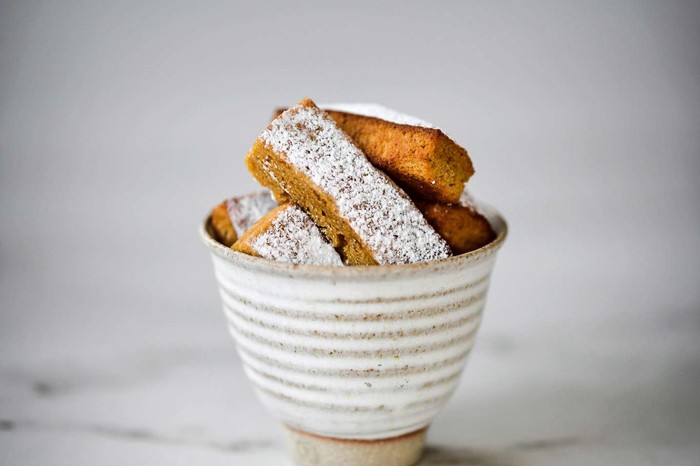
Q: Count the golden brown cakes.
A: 5